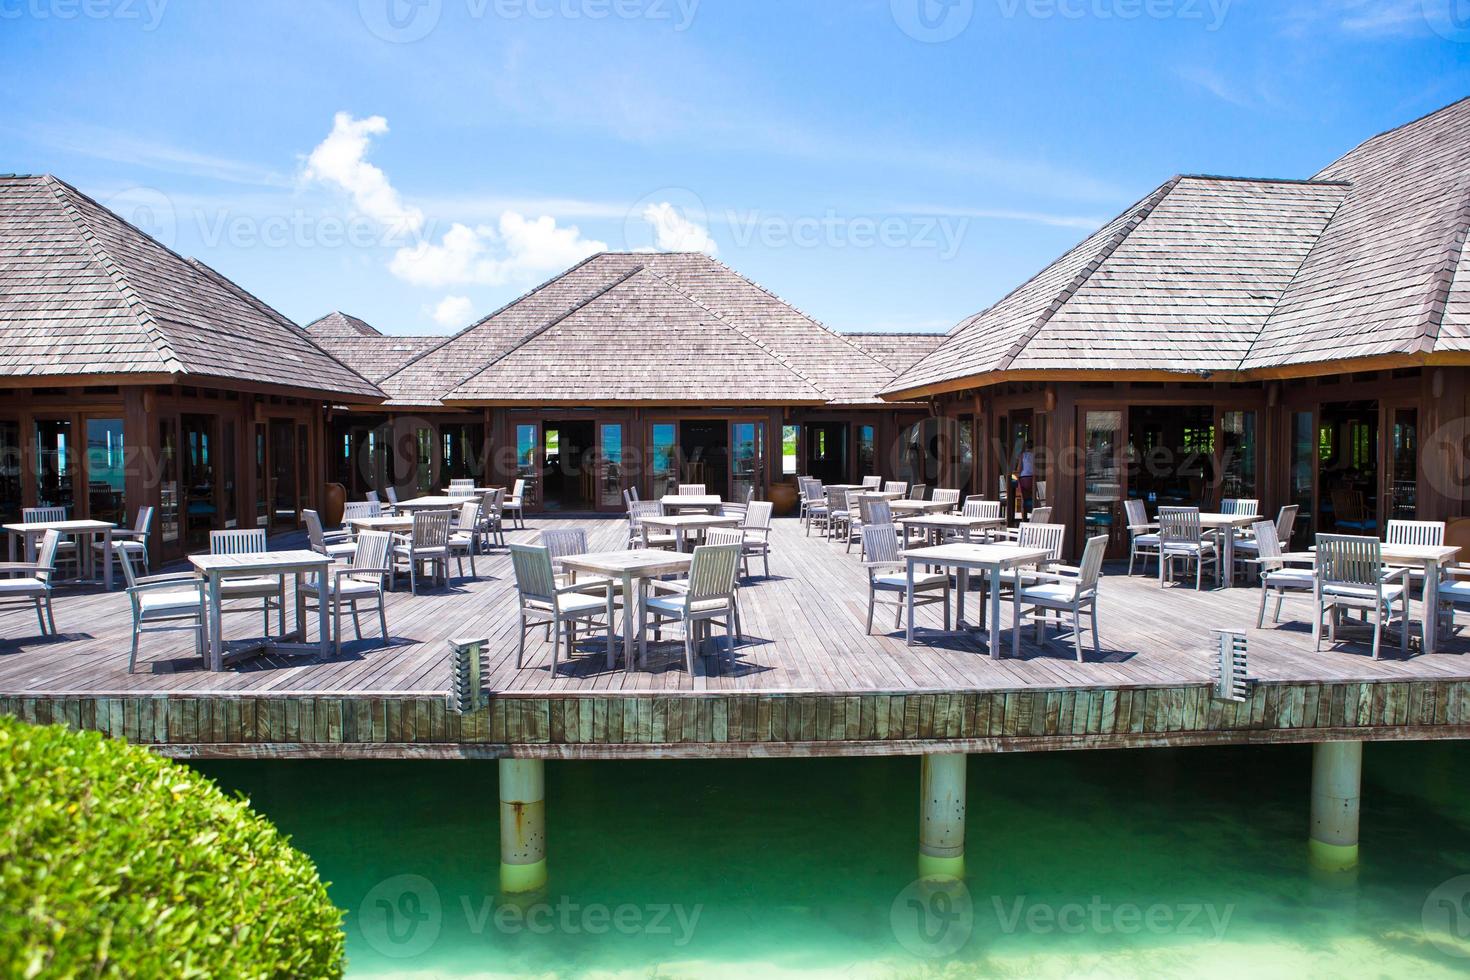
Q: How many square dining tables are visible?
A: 15